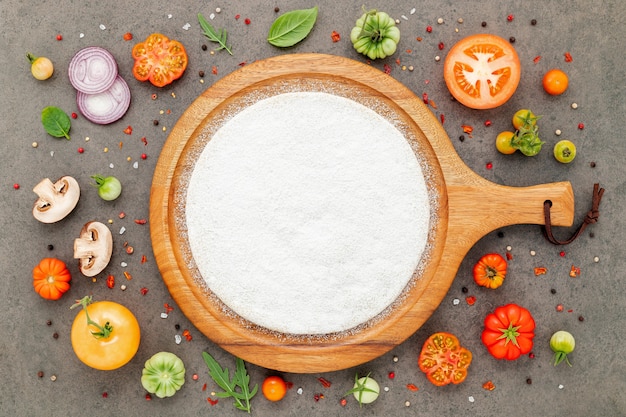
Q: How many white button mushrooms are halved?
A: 2